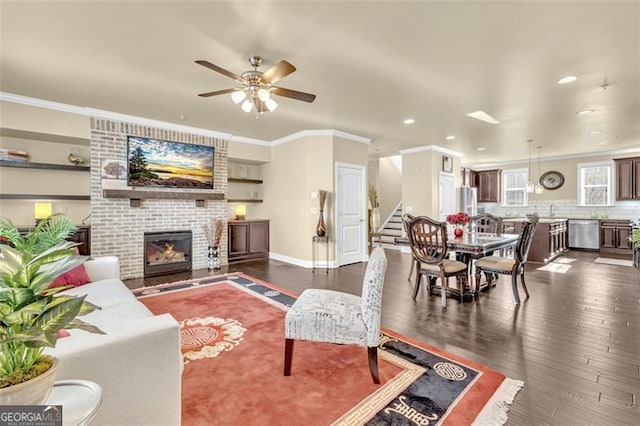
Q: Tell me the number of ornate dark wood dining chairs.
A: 4